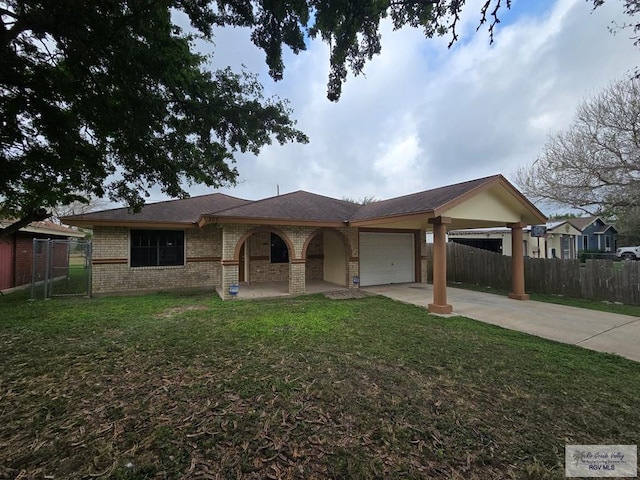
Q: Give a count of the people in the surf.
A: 0